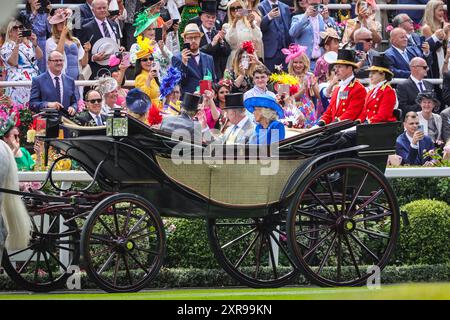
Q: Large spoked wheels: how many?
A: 4